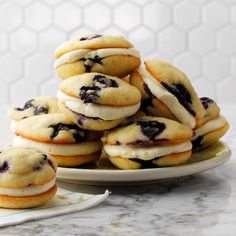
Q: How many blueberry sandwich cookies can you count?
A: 8